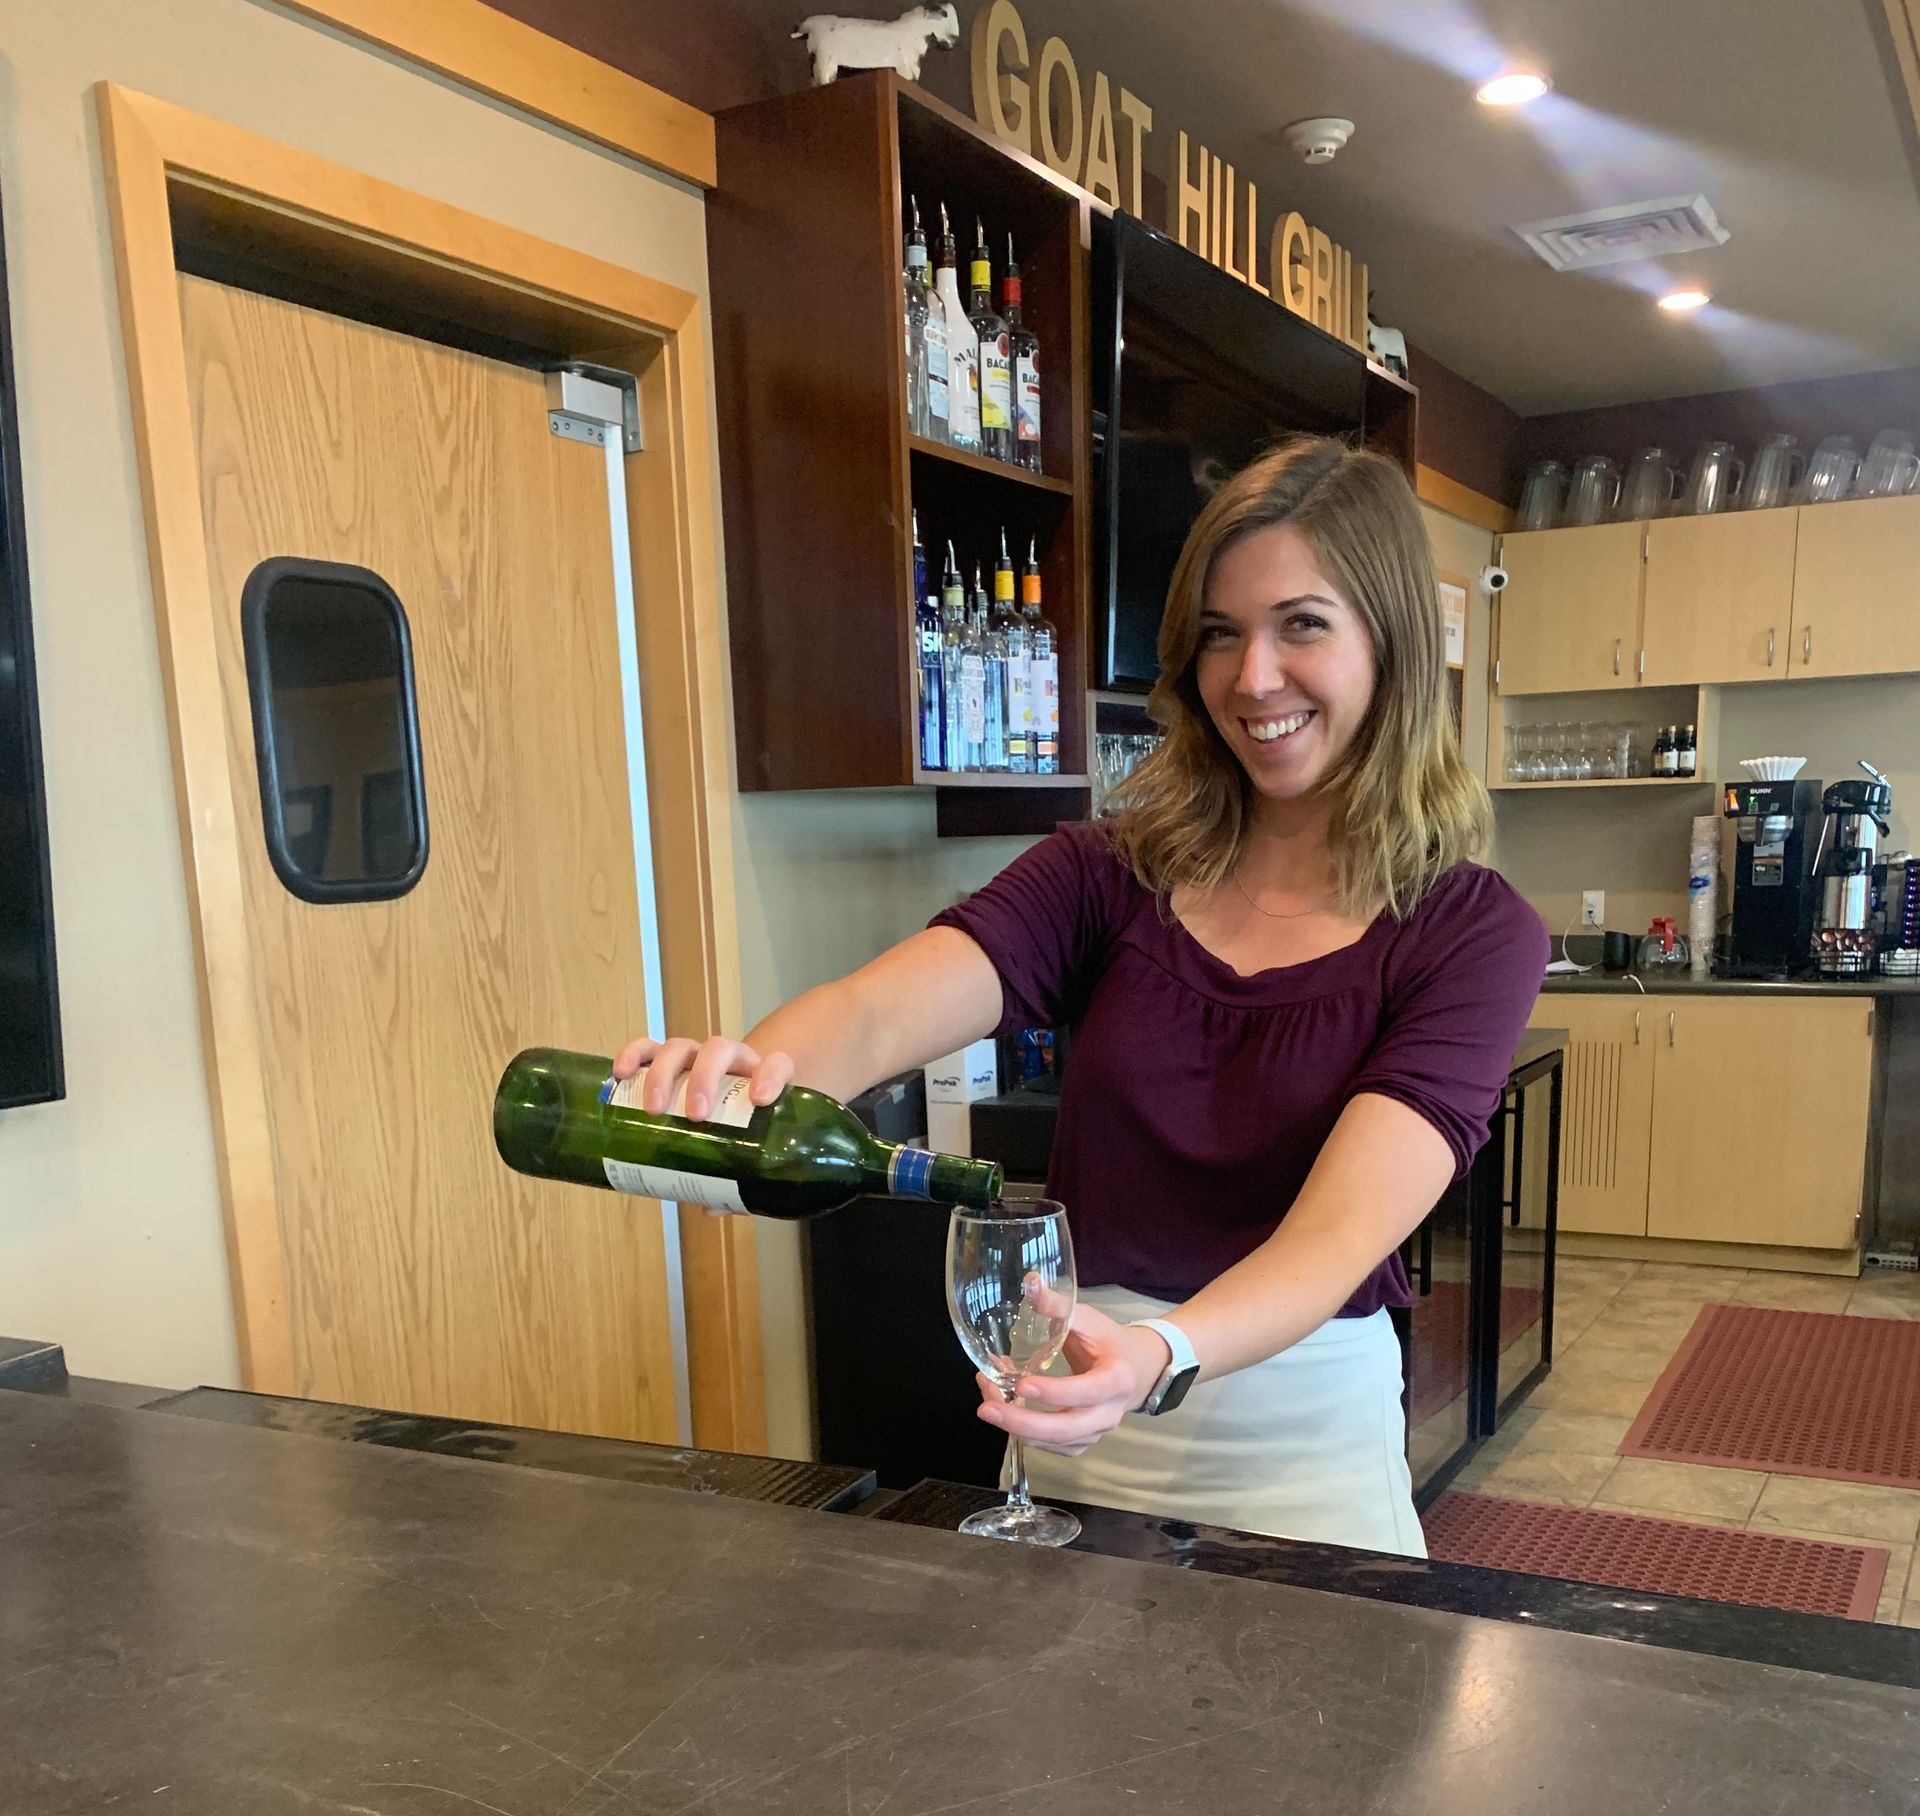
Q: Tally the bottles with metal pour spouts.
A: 9